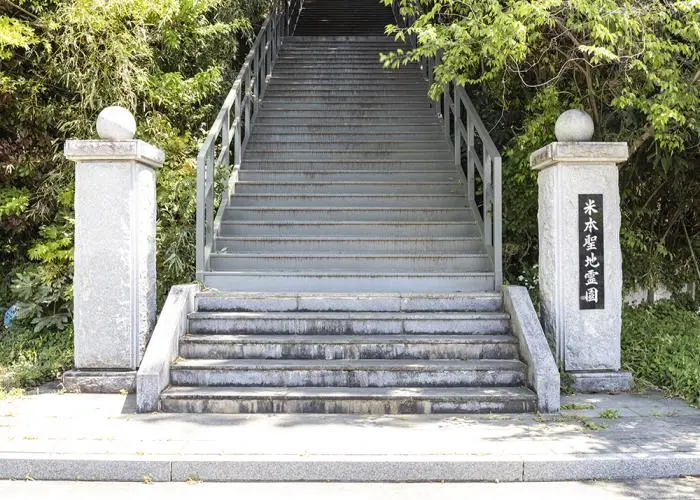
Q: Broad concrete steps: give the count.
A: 5